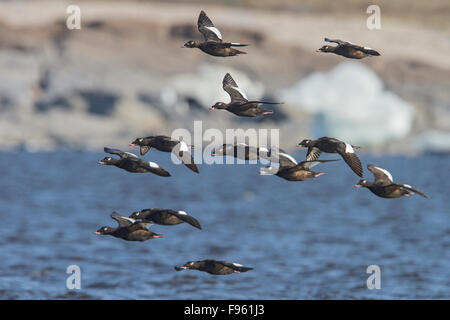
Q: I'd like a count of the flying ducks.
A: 12